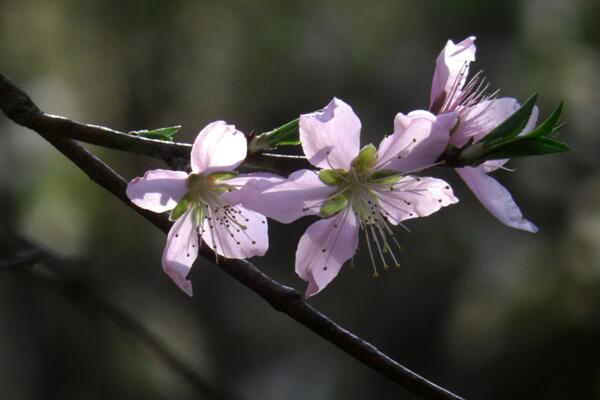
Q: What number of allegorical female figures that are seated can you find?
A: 0